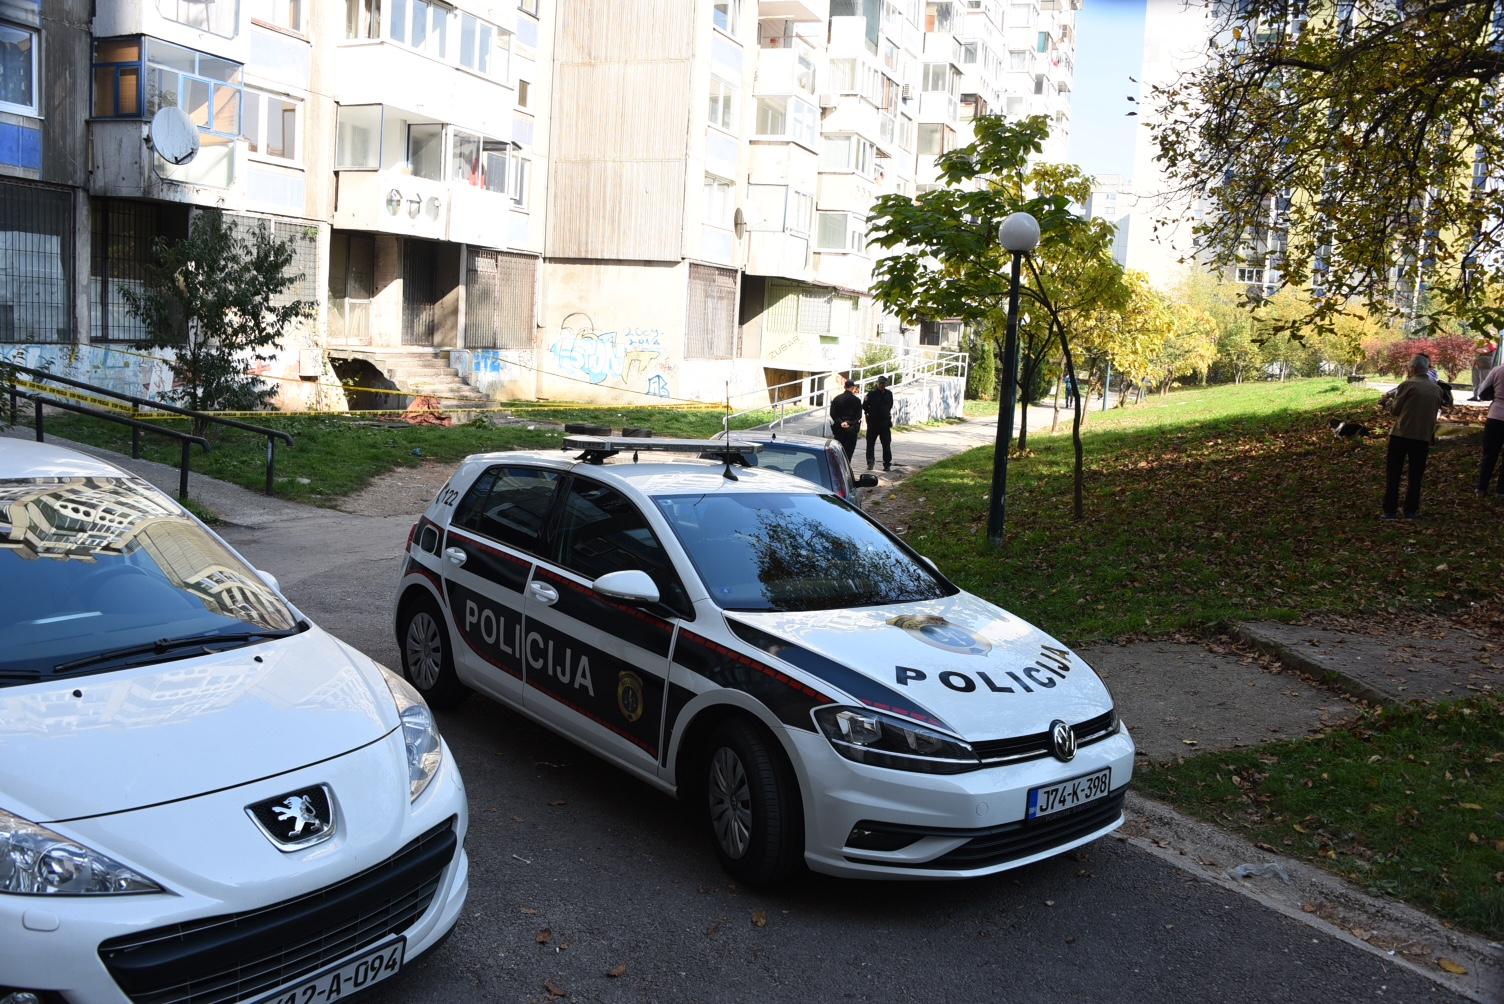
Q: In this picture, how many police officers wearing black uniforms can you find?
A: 2